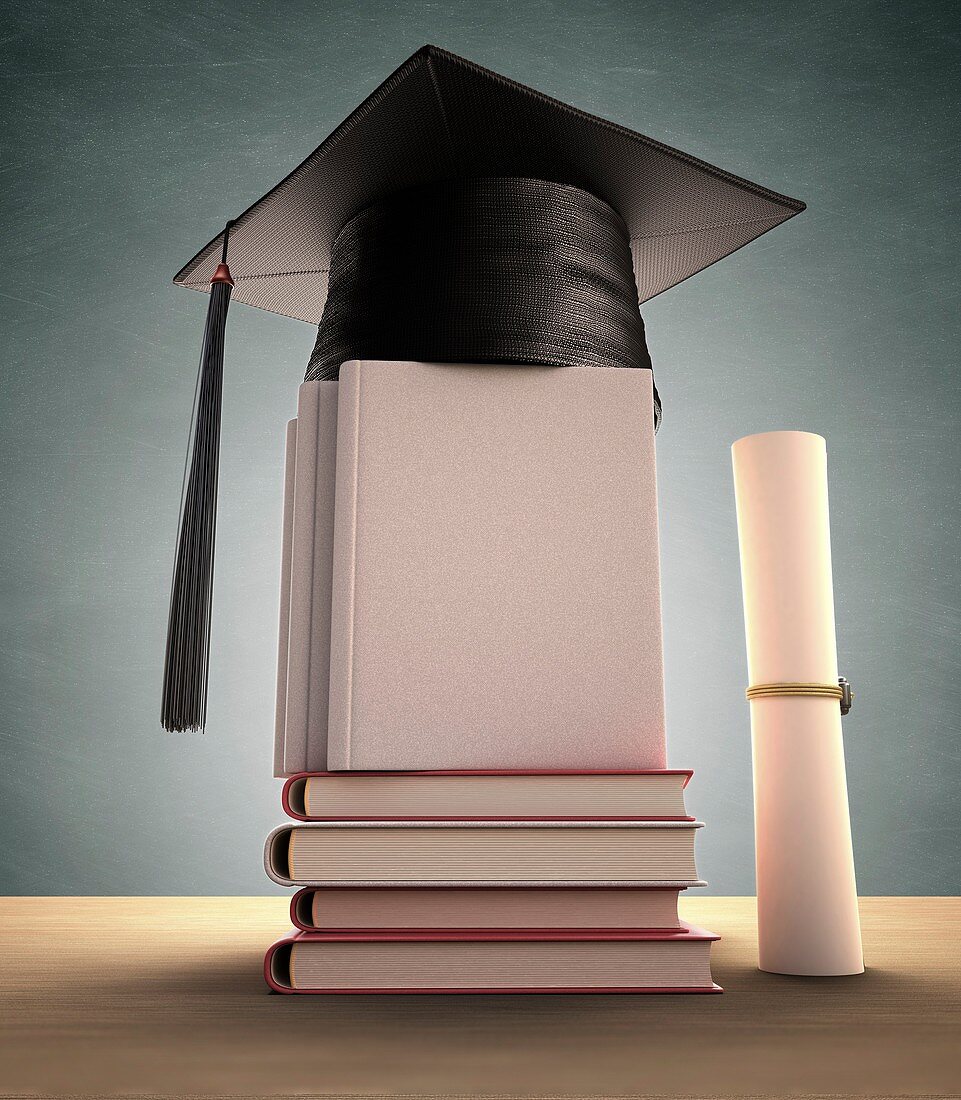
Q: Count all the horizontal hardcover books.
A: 4